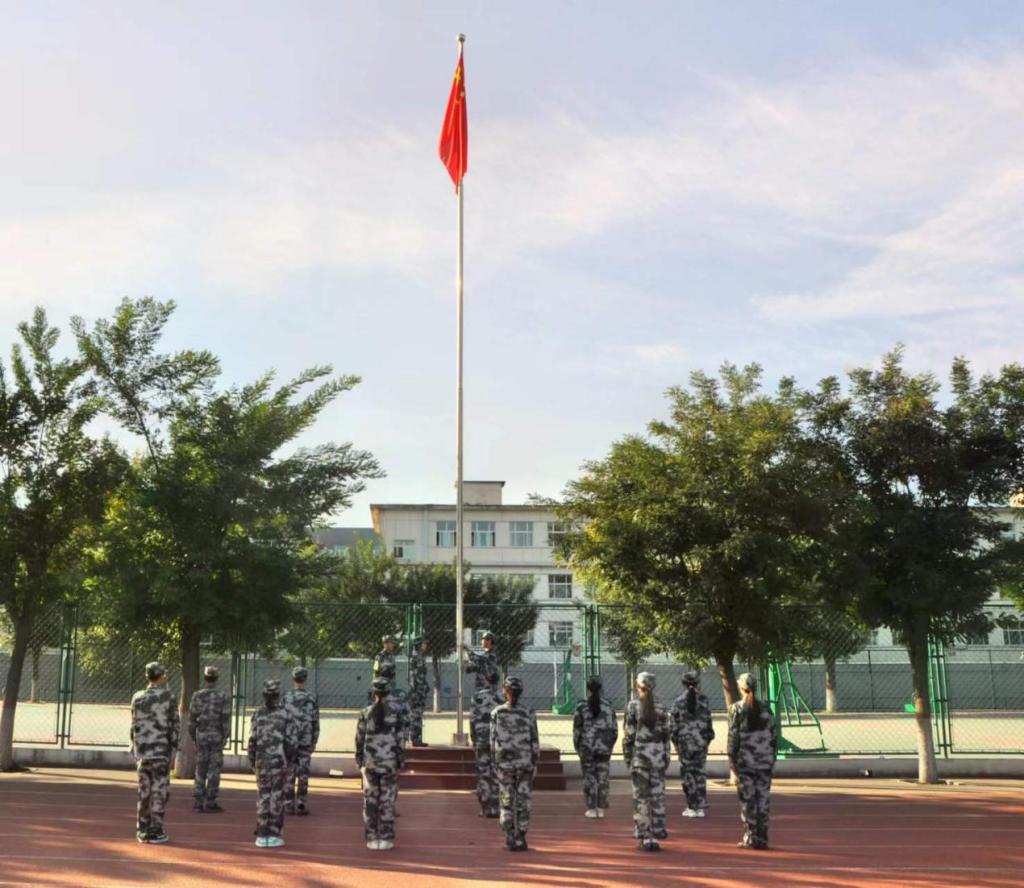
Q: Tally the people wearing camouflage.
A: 15